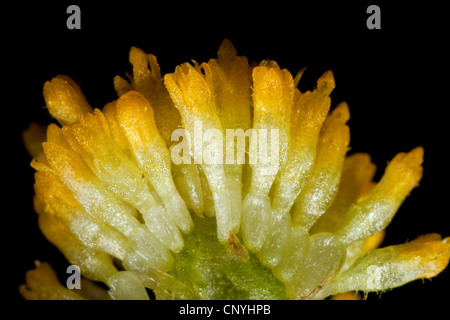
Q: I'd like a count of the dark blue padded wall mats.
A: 0